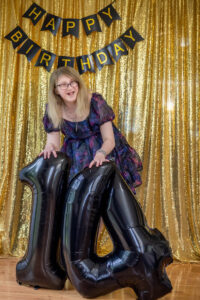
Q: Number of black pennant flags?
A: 13